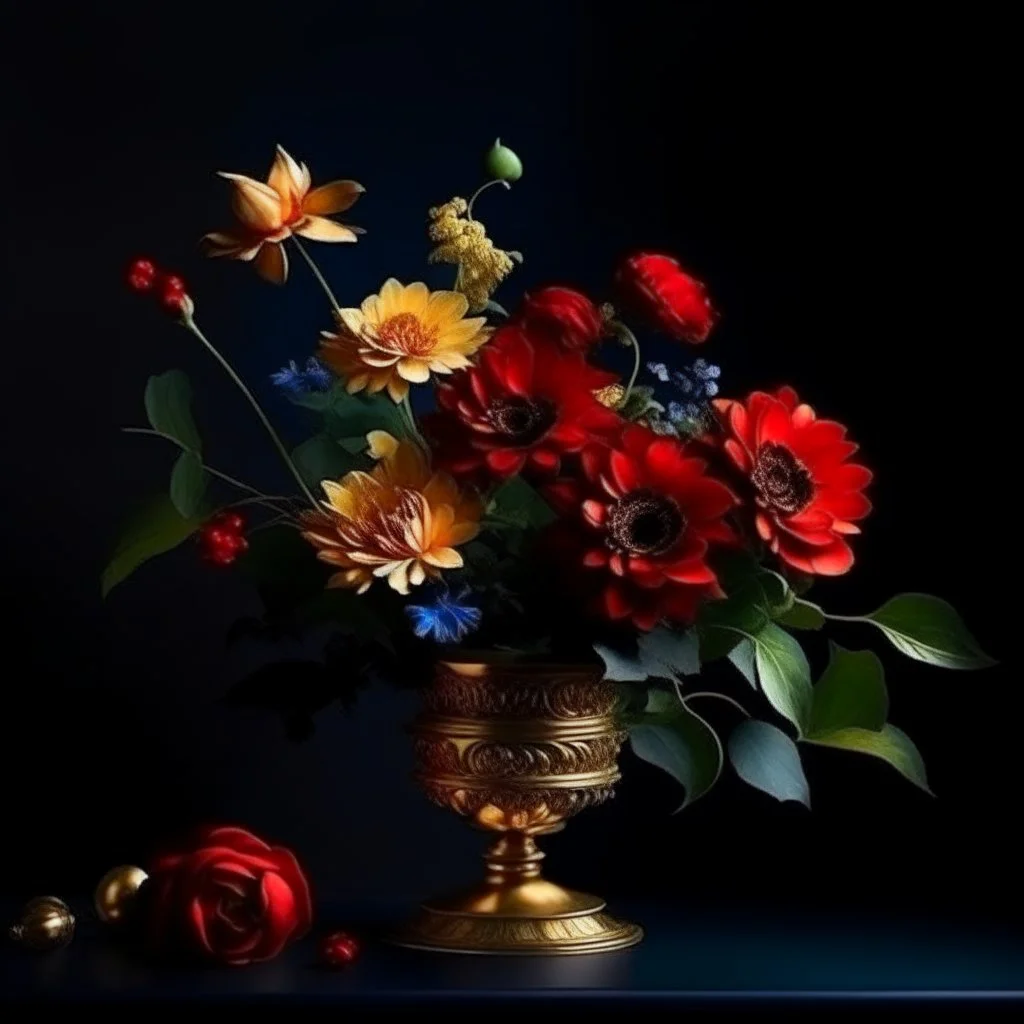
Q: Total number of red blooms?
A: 6